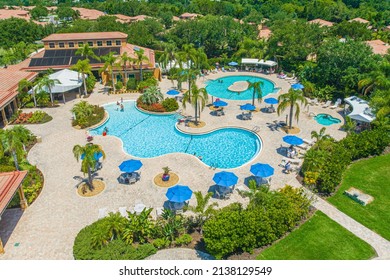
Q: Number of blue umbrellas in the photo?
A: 12